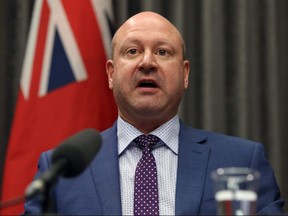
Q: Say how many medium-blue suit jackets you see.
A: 1